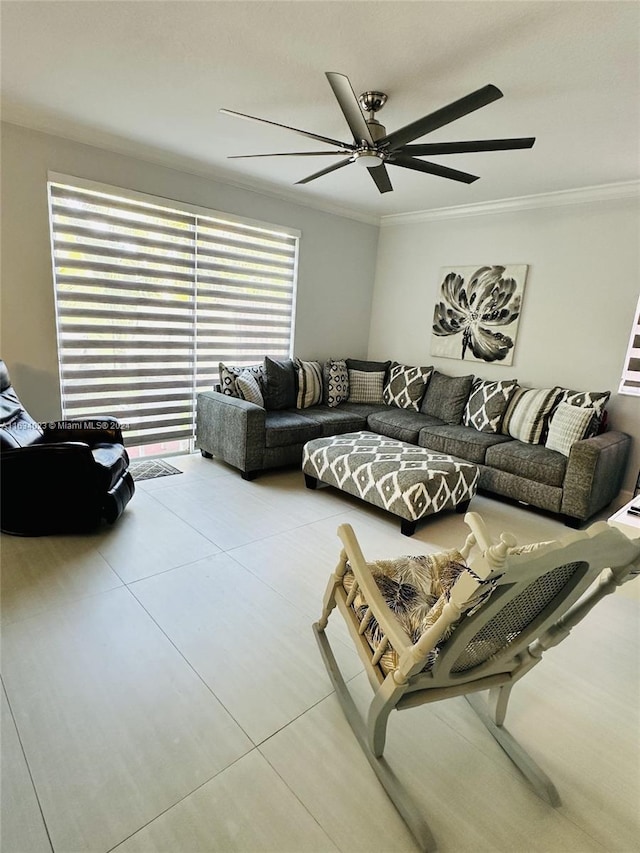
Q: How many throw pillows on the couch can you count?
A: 13